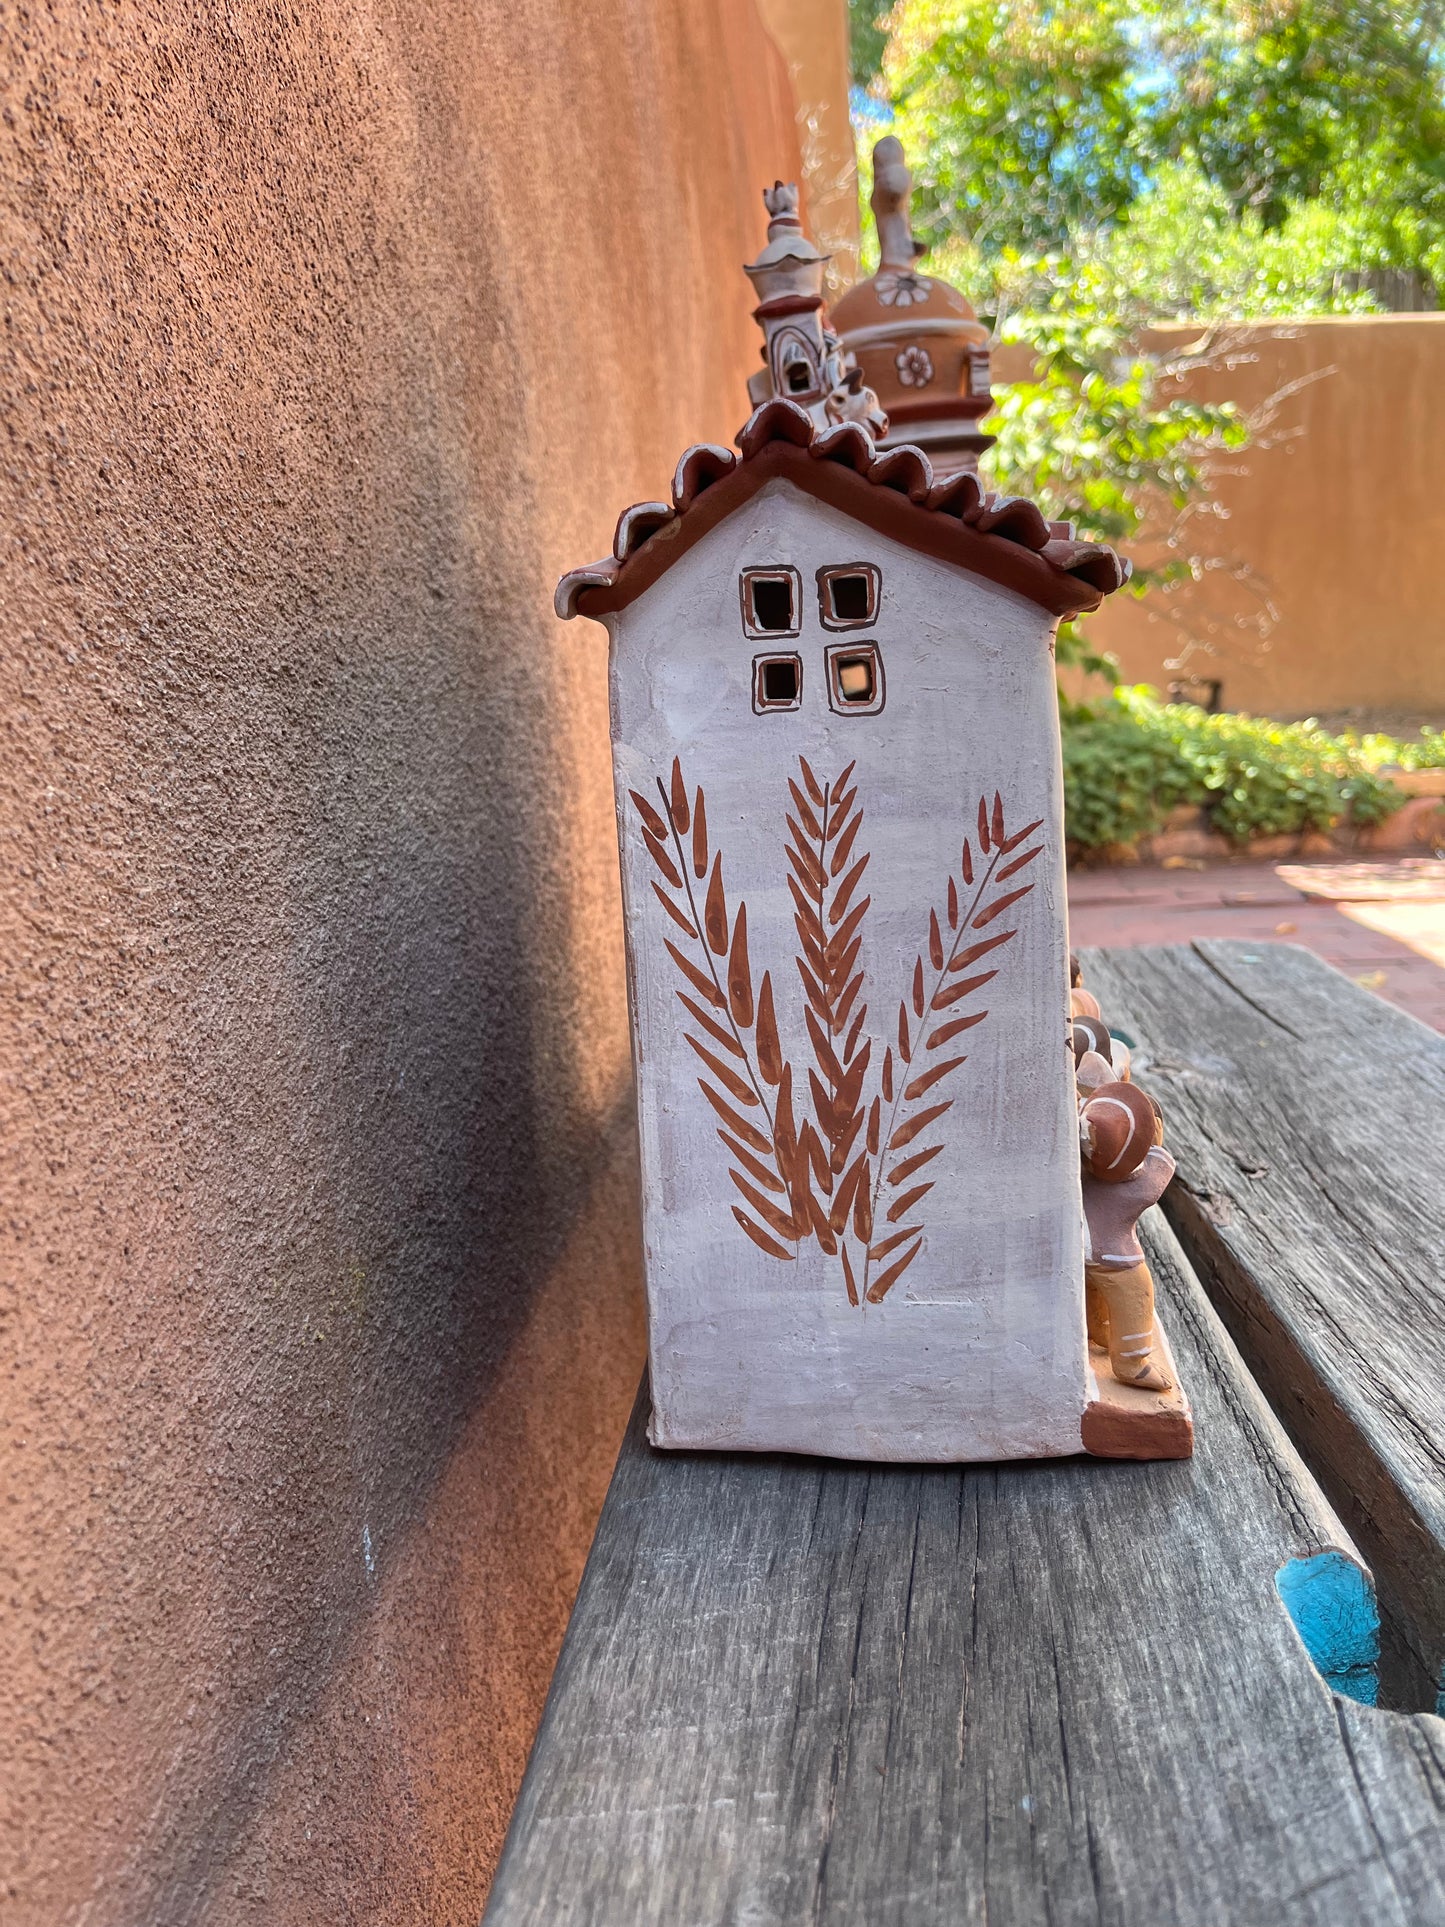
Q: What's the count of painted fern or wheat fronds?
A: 3